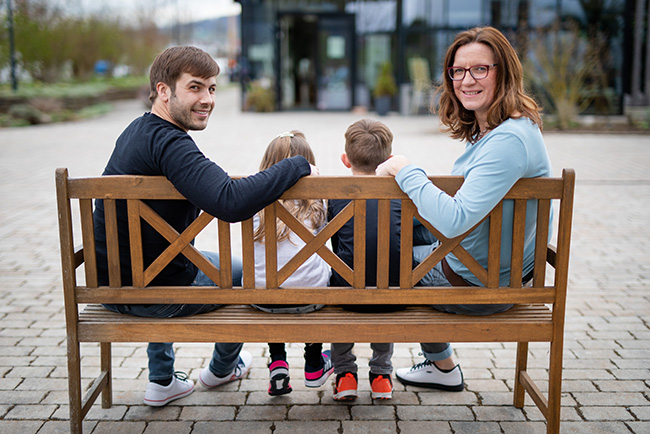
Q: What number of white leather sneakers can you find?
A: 3